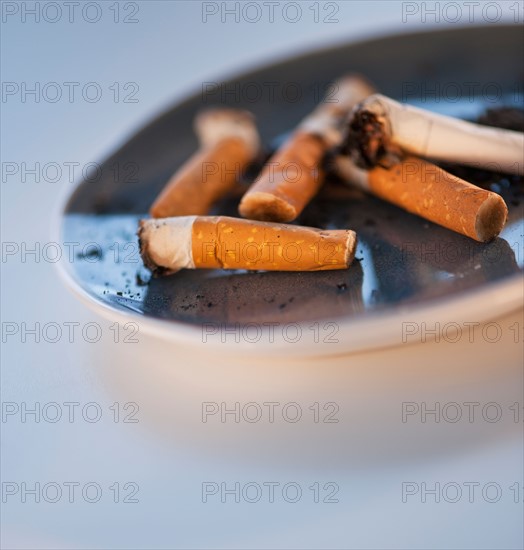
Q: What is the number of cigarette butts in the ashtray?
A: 5